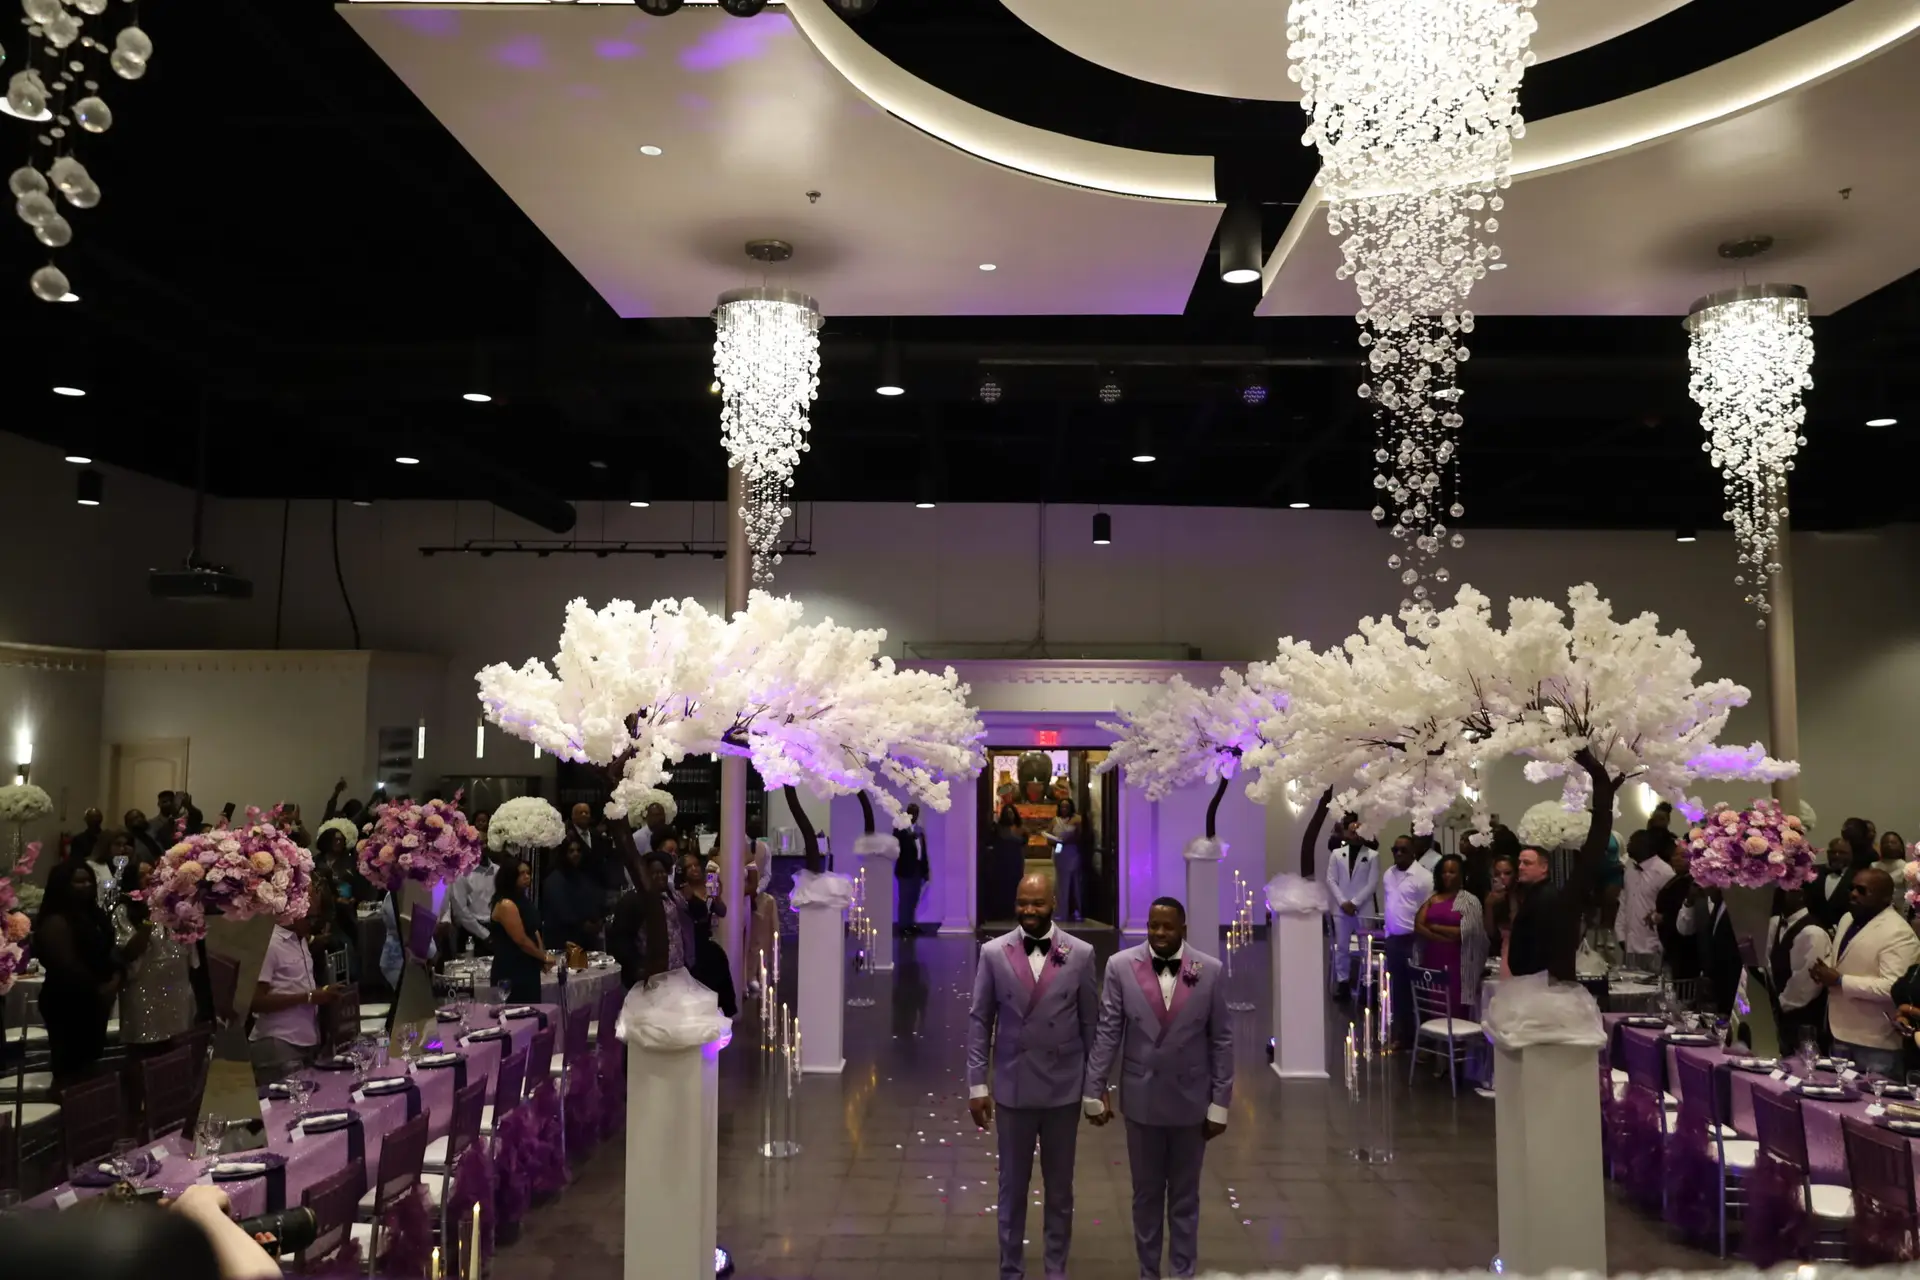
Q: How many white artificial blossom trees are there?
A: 6